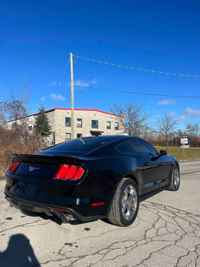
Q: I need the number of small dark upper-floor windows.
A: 5